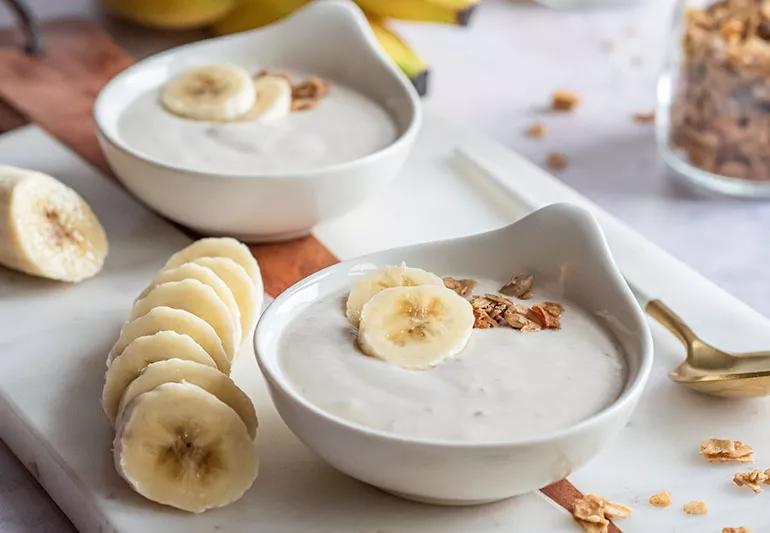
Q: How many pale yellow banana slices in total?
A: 12